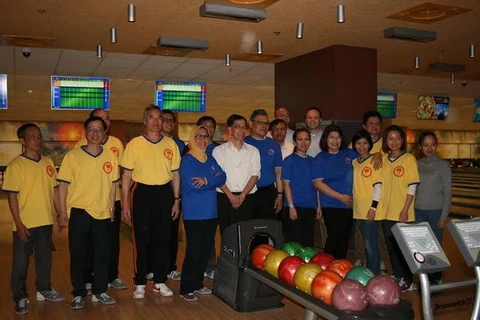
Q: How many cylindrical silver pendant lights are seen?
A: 10